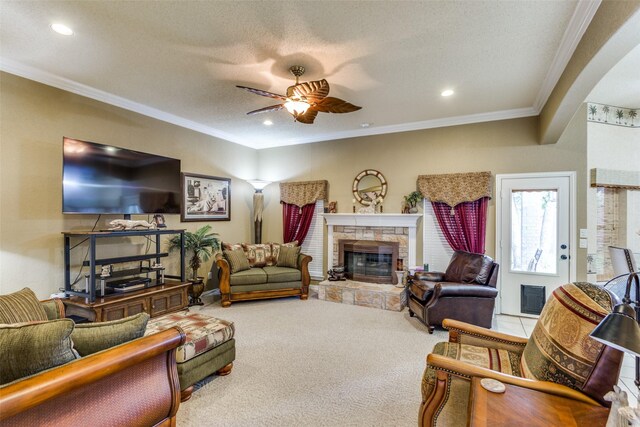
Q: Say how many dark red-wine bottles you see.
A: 0